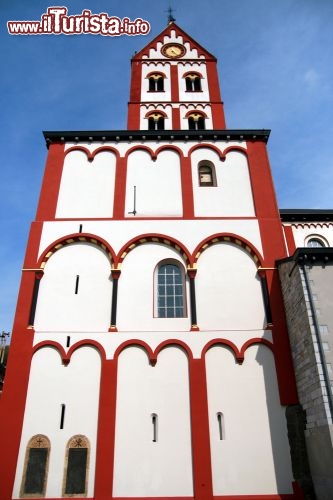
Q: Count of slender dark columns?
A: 4